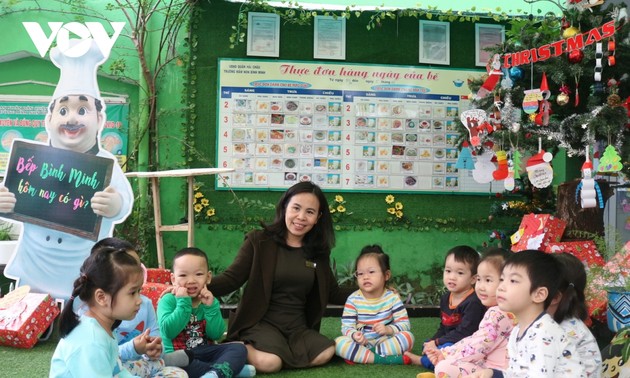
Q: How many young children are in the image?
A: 8